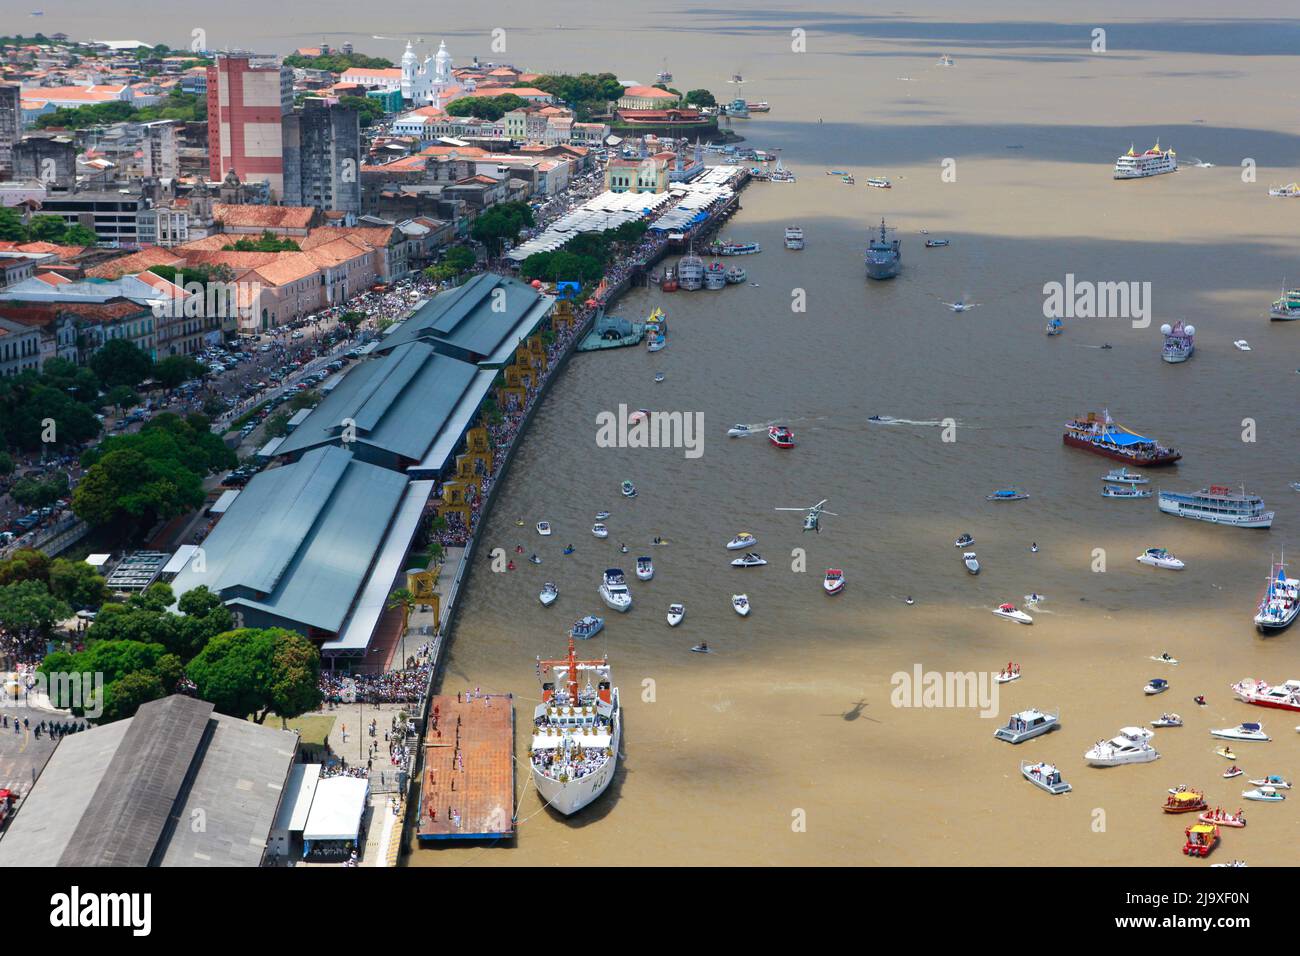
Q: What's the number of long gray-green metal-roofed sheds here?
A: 3